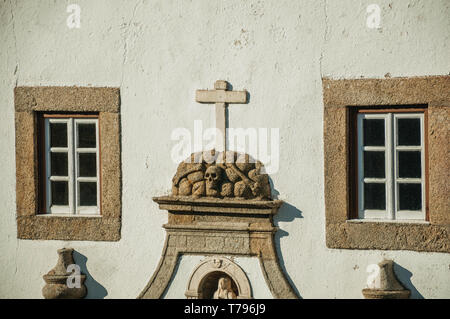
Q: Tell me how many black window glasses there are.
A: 12